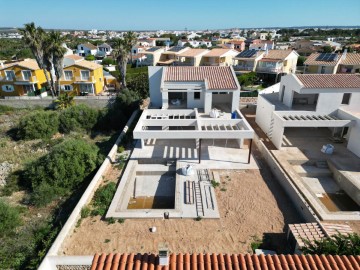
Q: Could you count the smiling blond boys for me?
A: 0